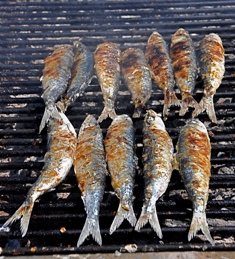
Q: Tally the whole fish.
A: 12